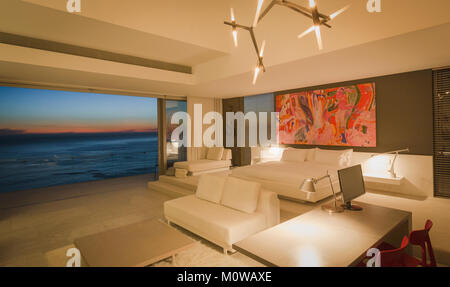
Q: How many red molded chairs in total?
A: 2